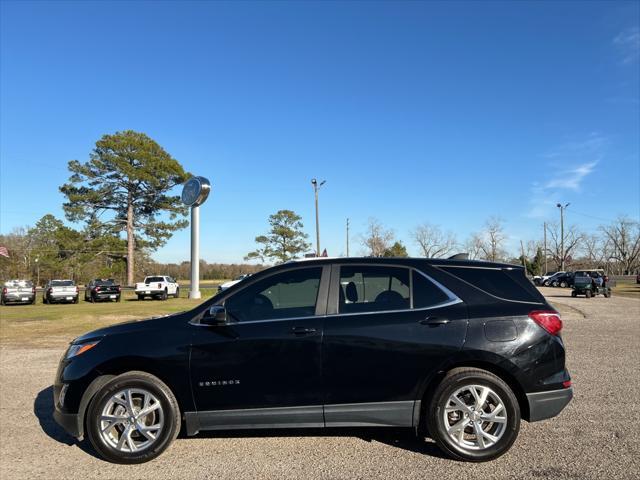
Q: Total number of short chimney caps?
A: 0